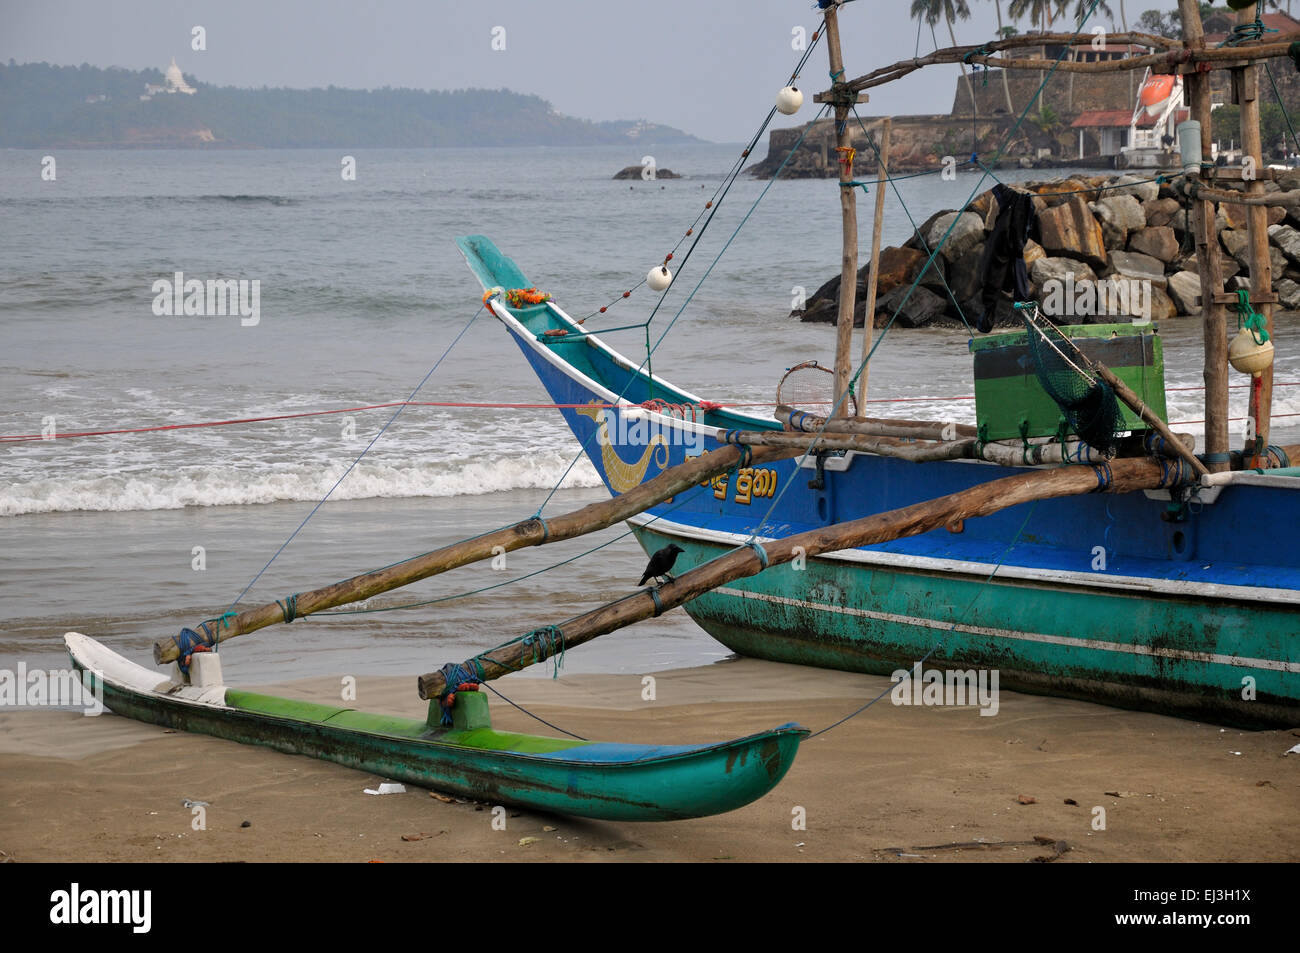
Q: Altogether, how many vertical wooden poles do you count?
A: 4